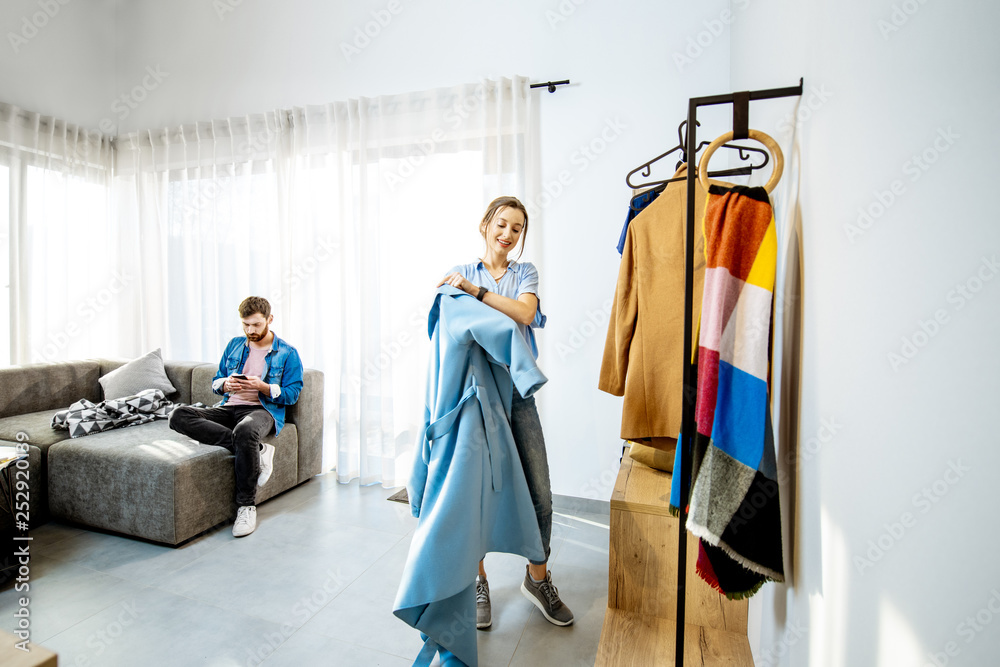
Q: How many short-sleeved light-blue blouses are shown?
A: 1